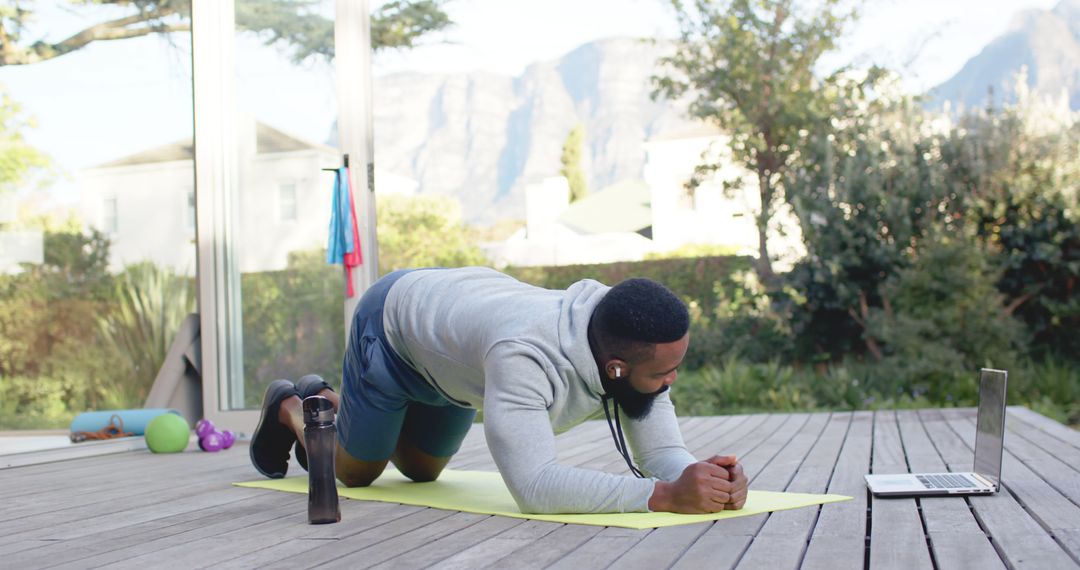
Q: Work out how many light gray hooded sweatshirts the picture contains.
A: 1